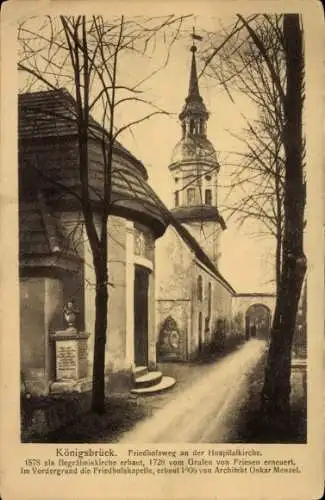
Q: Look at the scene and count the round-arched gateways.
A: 1